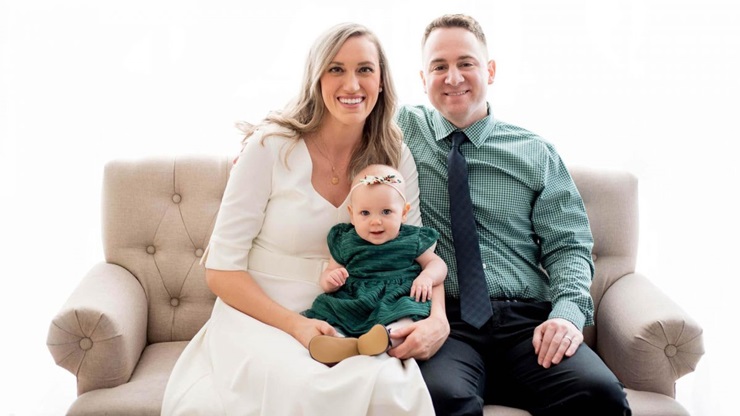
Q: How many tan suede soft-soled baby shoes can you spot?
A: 2